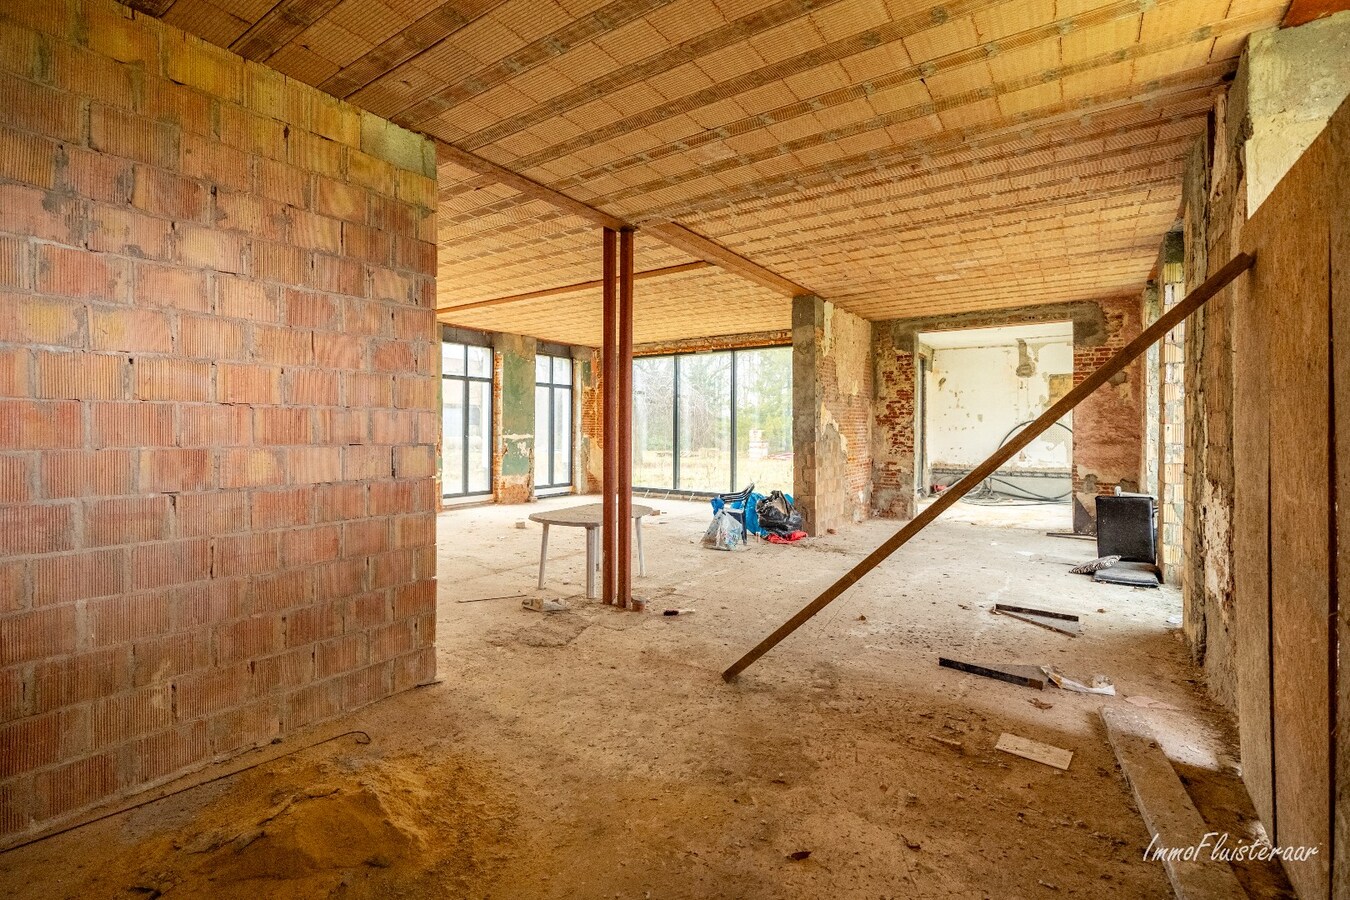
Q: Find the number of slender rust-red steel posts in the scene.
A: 2